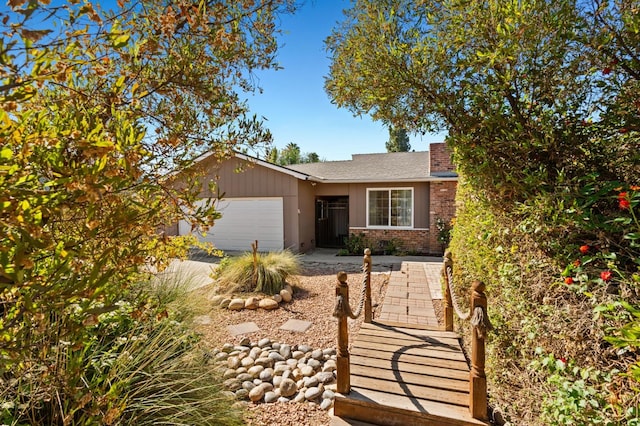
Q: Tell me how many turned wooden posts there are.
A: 4